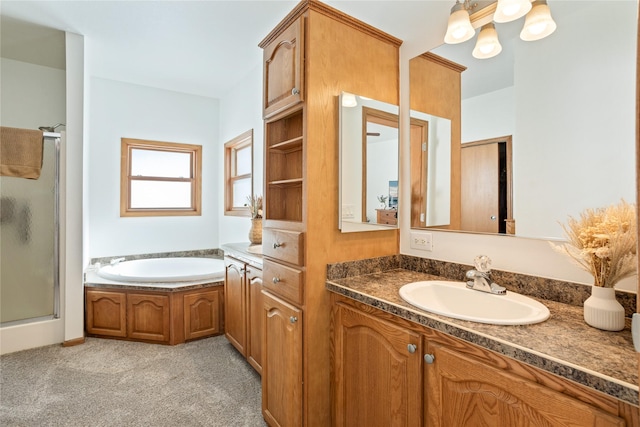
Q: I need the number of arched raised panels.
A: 9